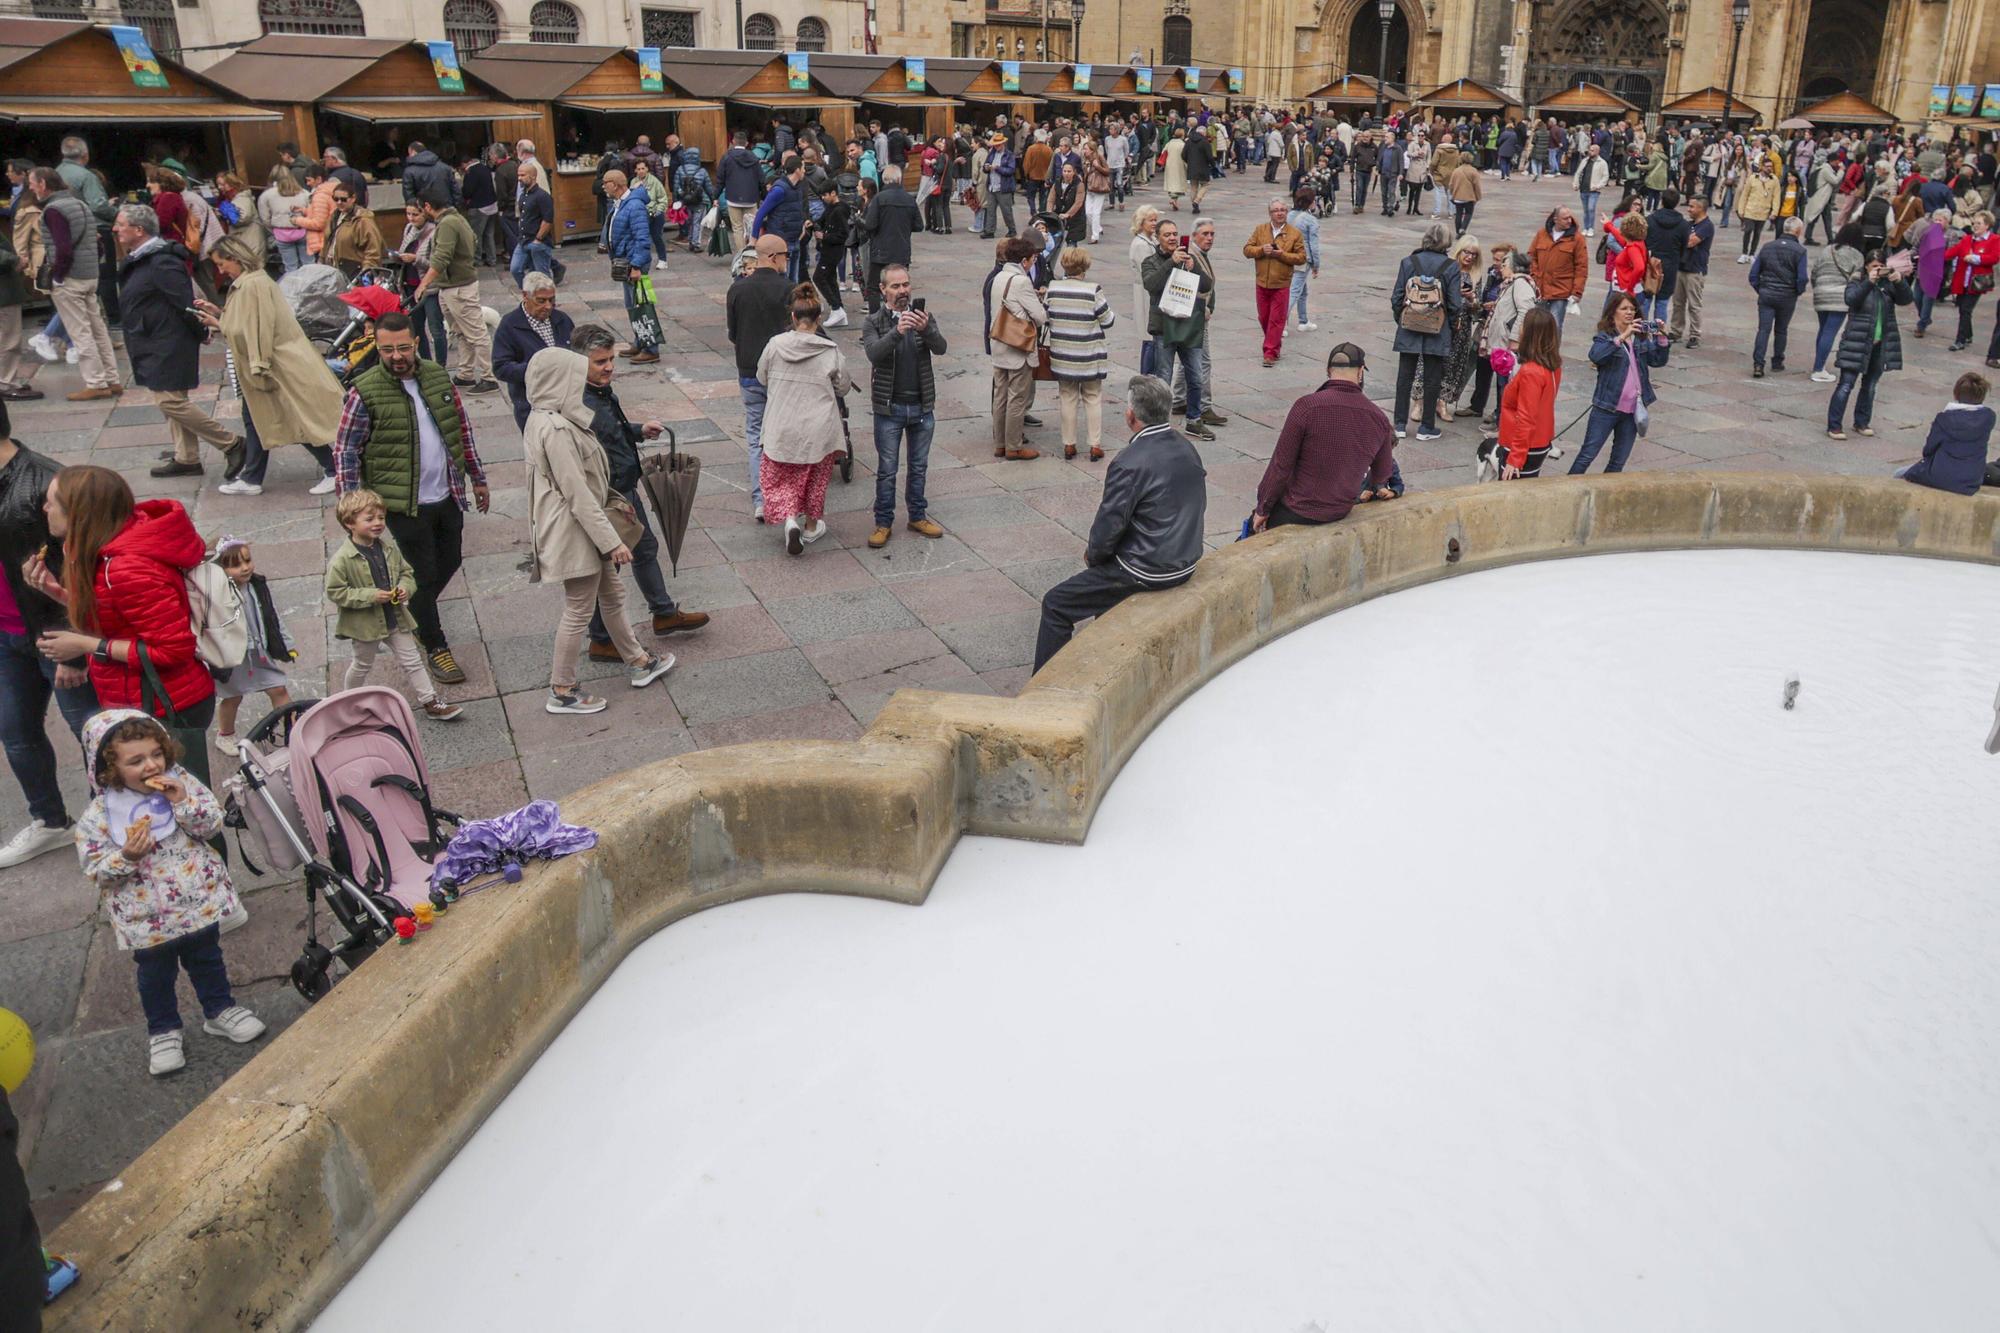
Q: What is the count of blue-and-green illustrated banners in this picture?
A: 13